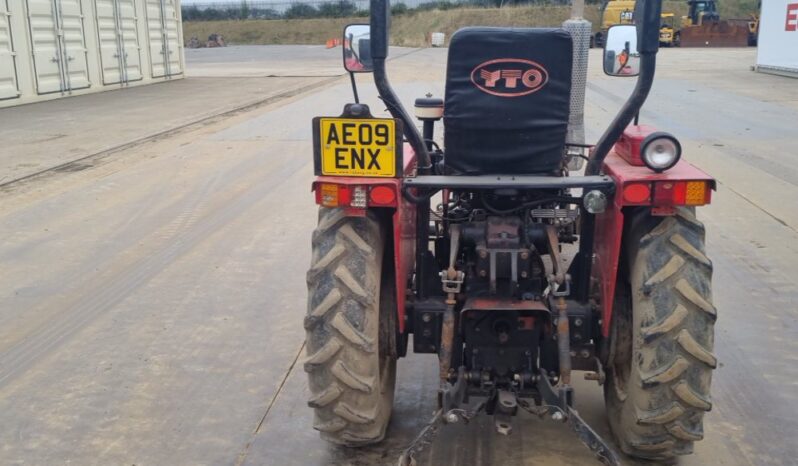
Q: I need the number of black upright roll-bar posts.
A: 2